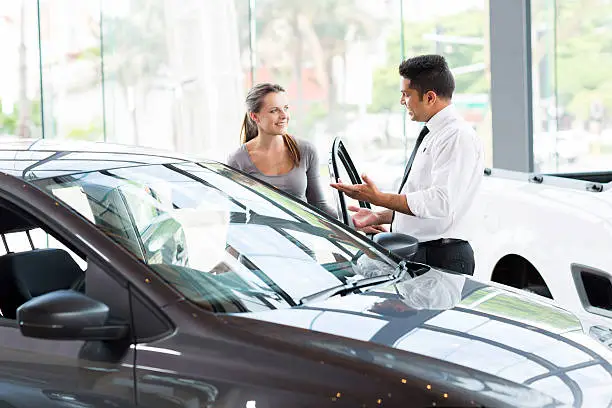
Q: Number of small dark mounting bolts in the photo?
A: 3